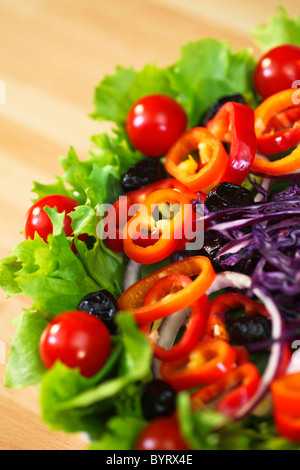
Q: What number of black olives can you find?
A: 7